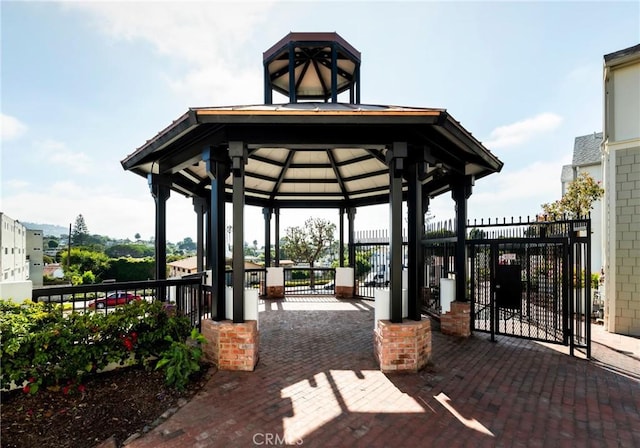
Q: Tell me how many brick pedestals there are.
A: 5